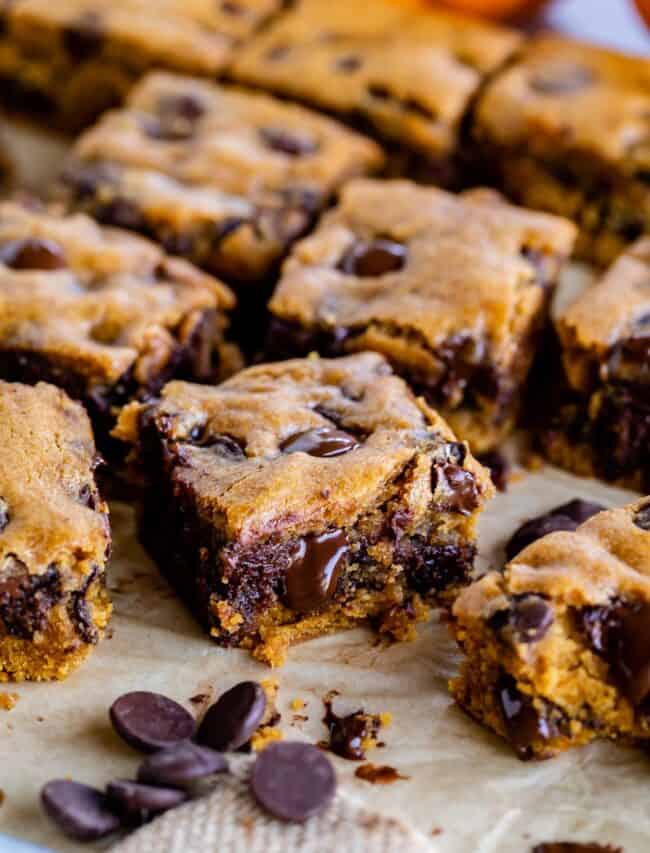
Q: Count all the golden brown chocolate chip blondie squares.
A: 10